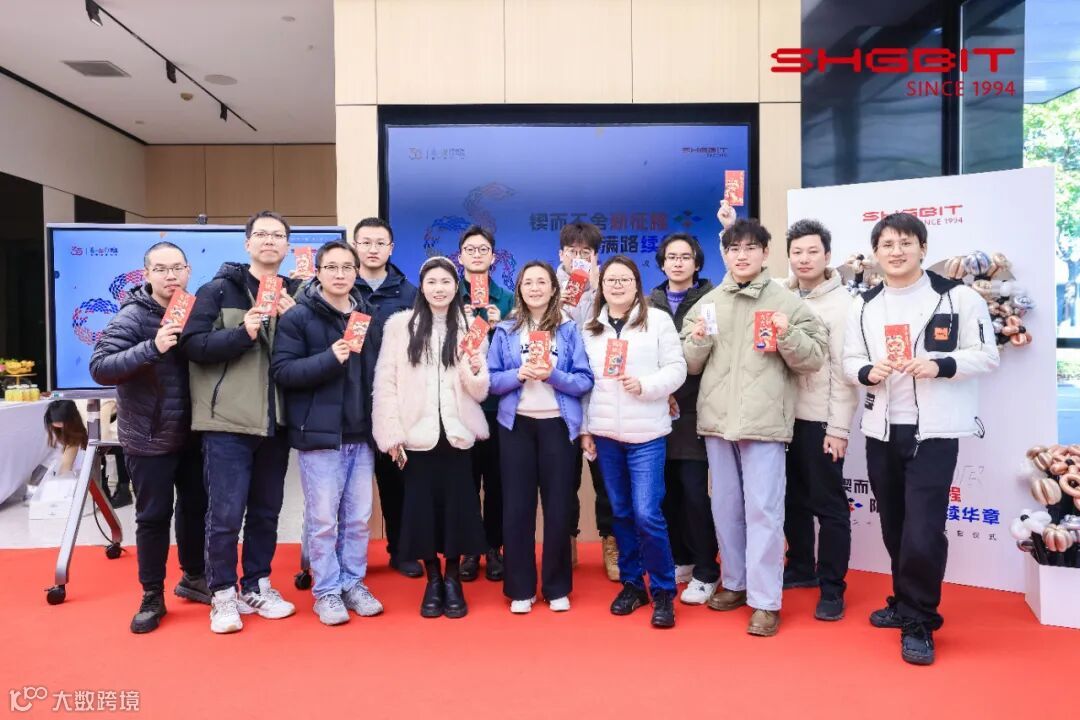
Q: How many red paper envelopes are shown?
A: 12